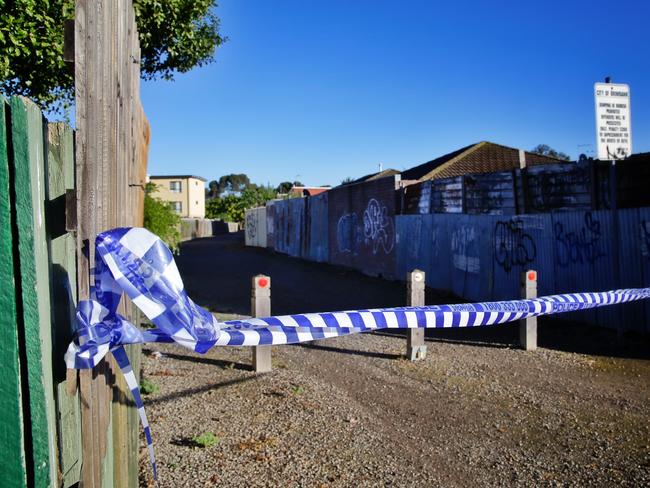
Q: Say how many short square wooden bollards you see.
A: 3